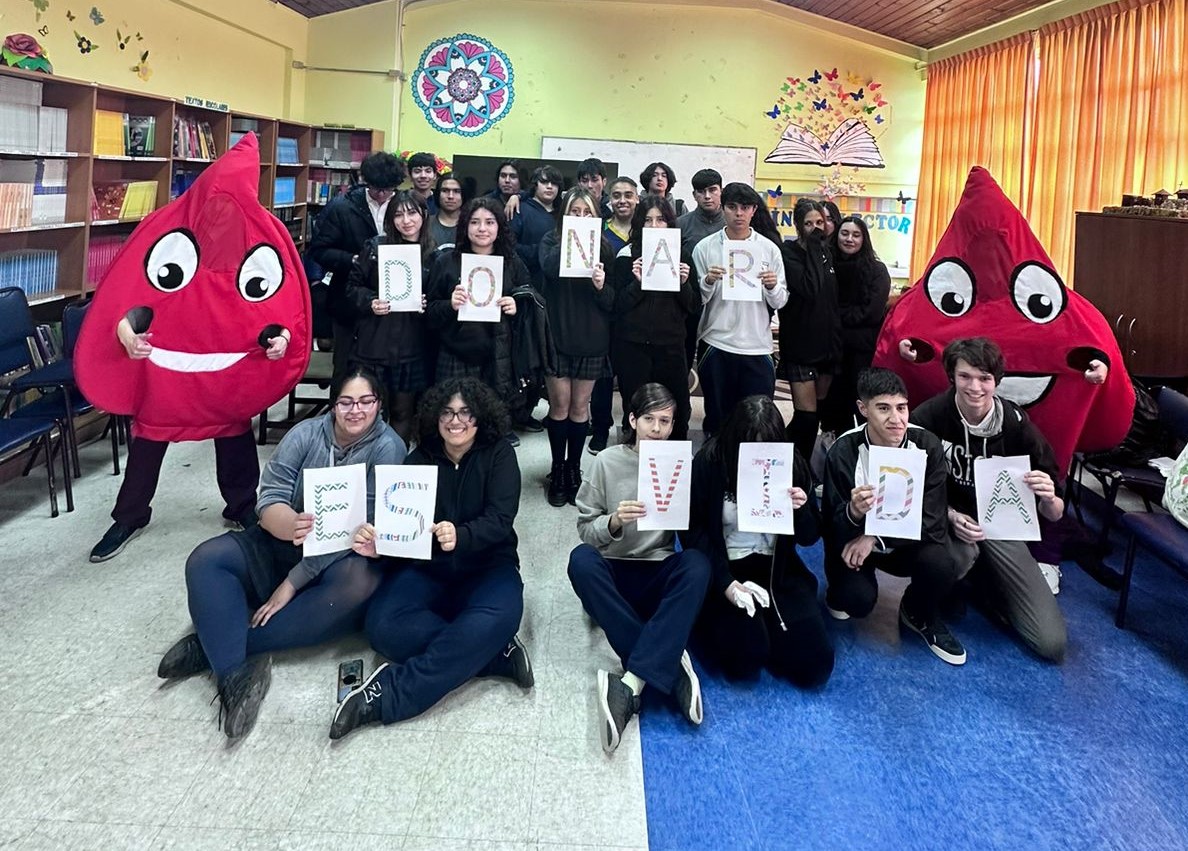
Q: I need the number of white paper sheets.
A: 11